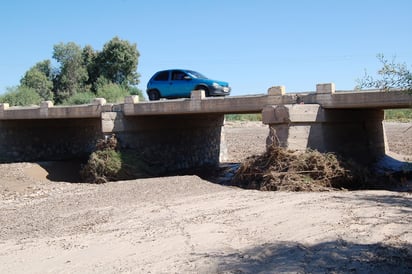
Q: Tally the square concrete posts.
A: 7